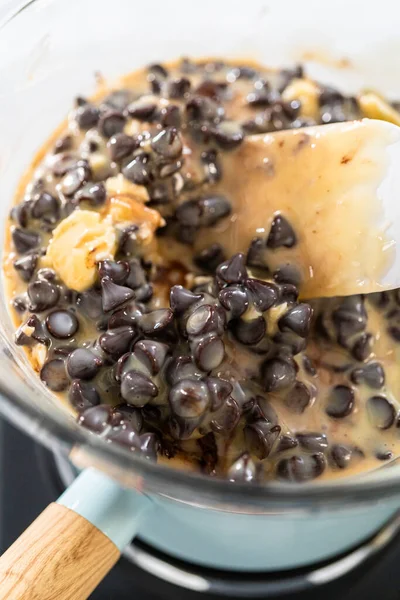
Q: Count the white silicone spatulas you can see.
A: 1